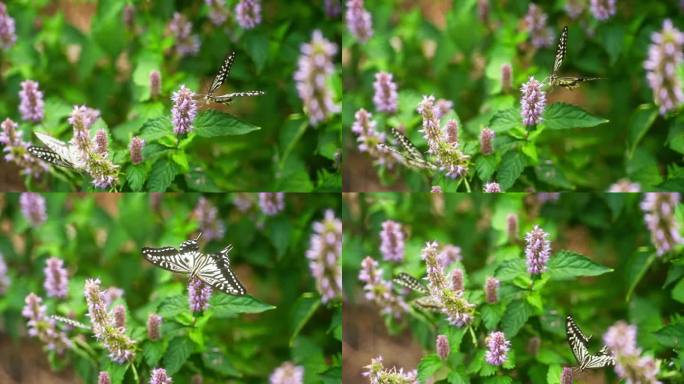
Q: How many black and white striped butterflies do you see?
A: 8